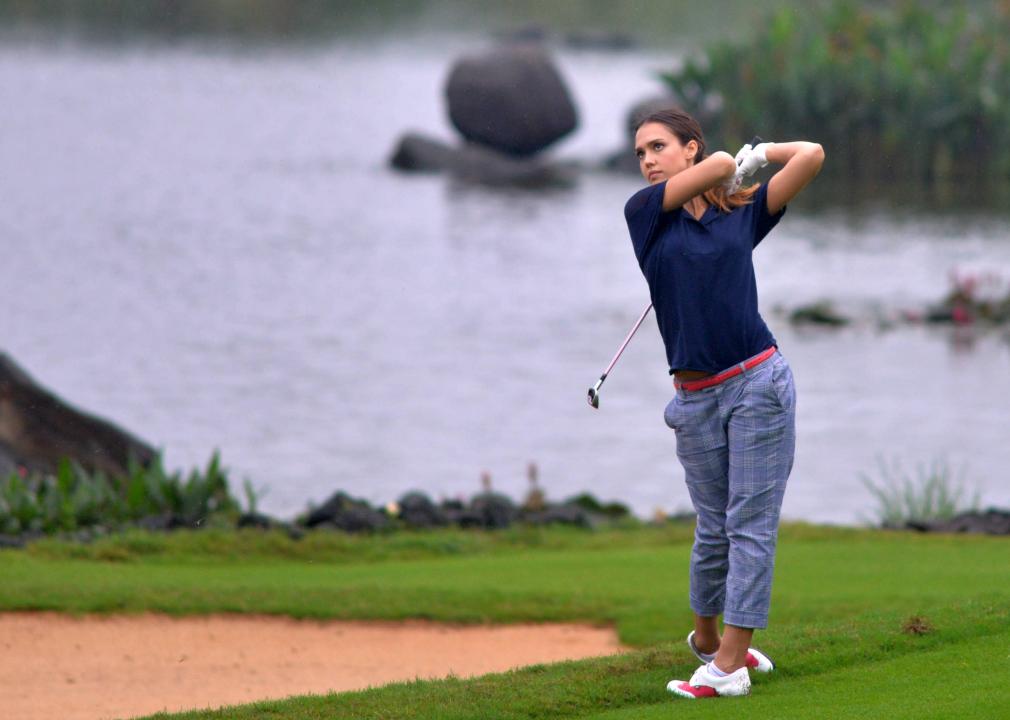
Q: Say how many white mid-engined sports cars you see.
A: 0